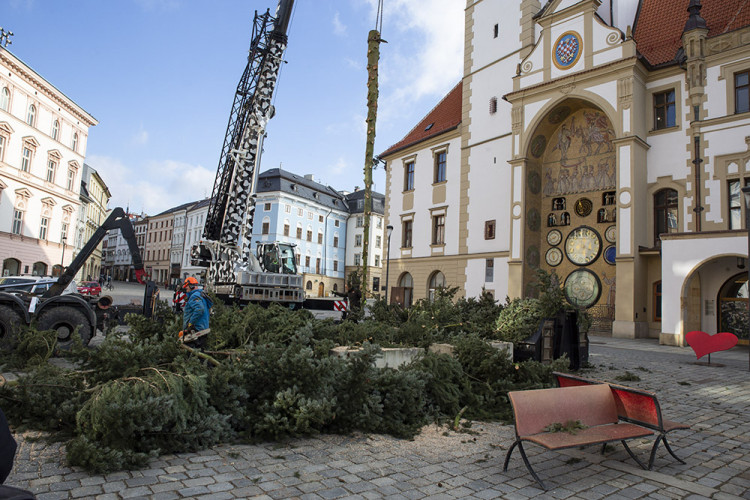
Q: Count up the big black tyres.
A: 2